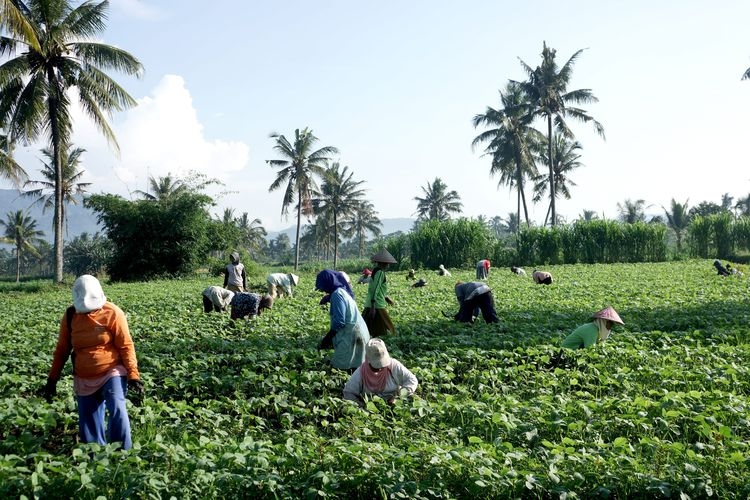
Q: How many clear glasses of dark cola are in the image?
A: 0